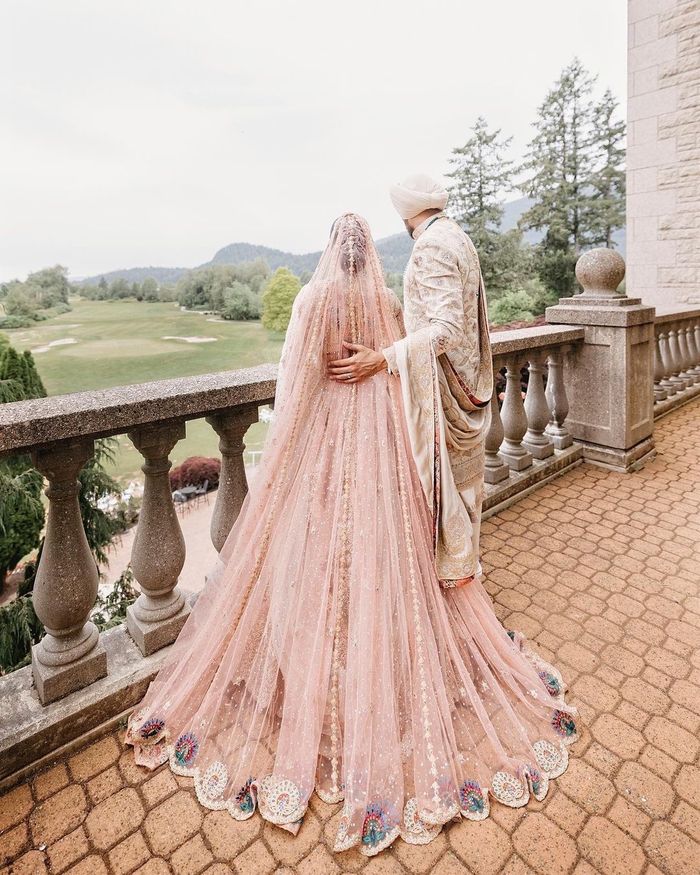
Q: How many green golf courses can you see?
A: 1